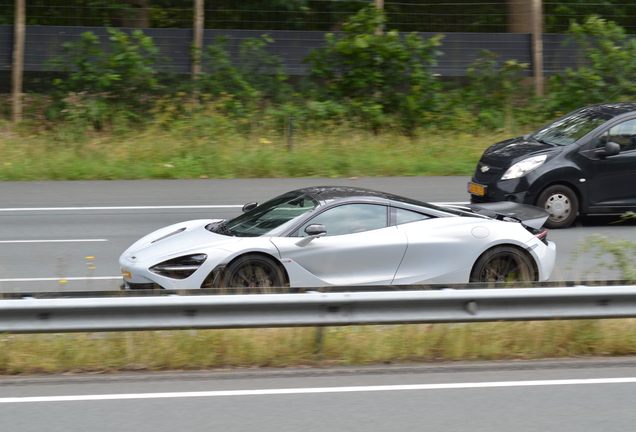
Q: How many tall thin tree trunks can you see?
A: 4